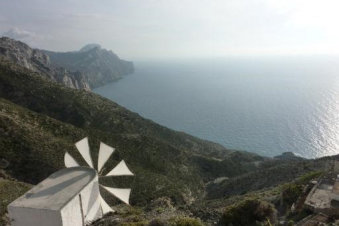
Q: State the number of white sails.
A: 6